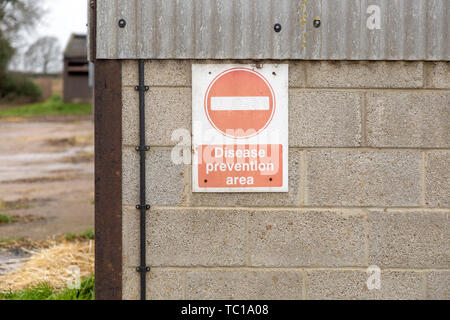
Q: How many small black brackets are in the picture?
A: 4